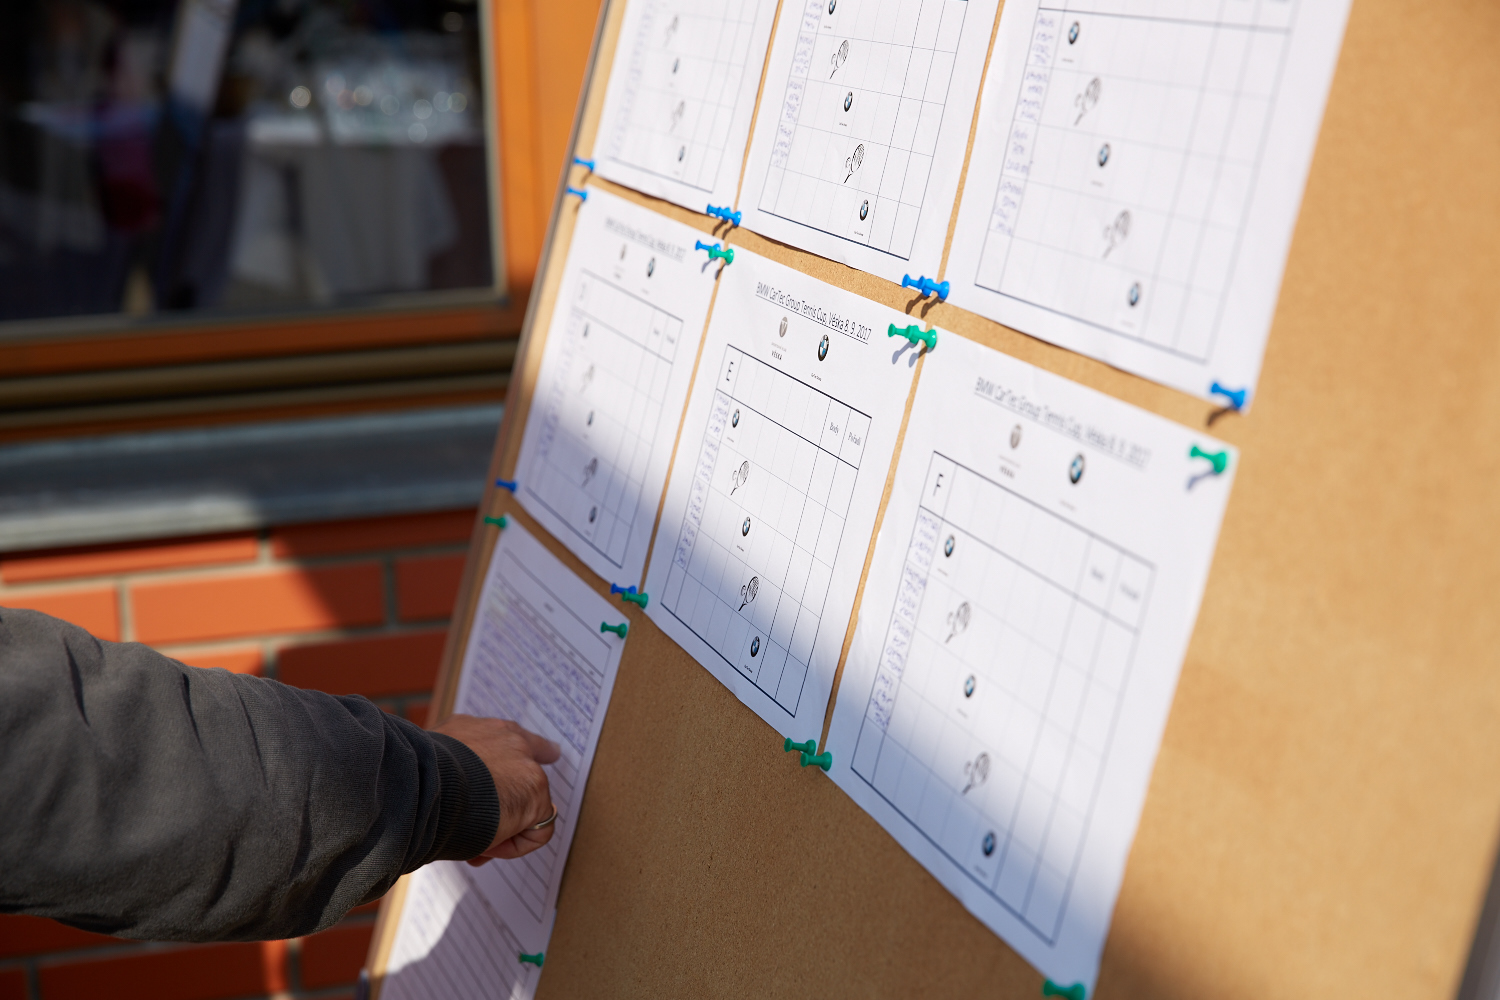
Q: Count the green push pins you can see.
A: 11